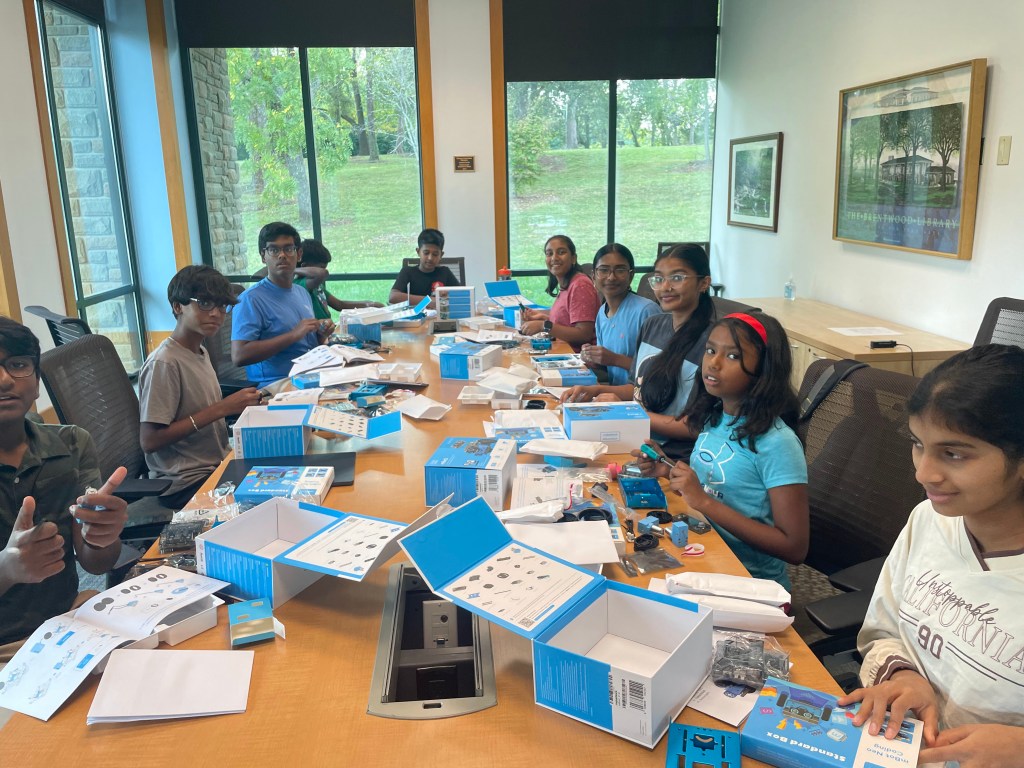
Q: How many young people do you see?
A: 10